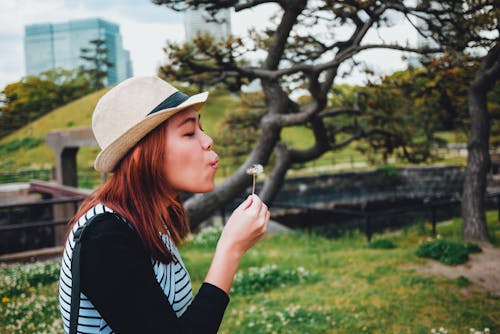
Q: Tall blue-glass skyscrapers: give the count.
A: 1